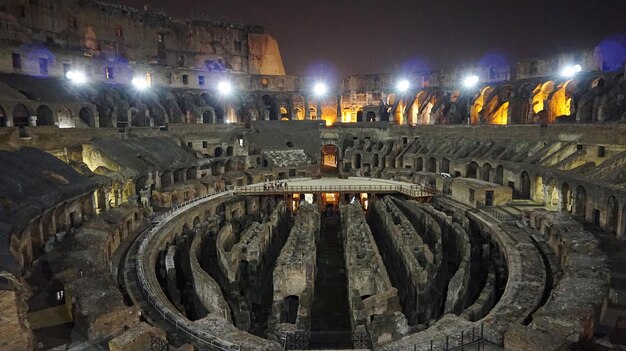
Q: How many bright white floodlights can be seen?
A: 7